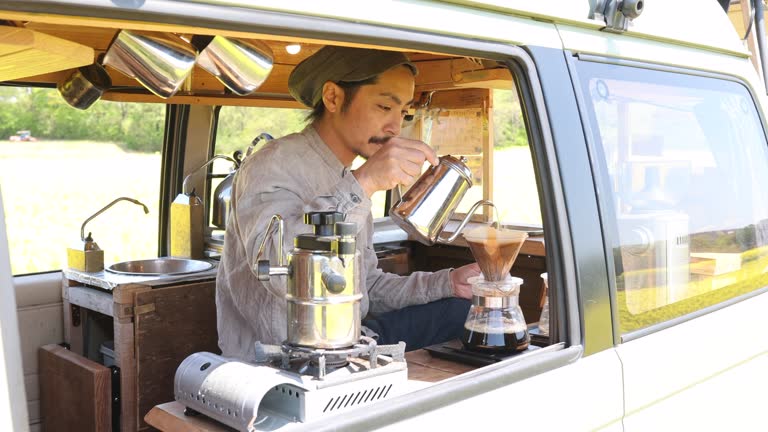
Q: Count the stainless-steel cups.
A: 3